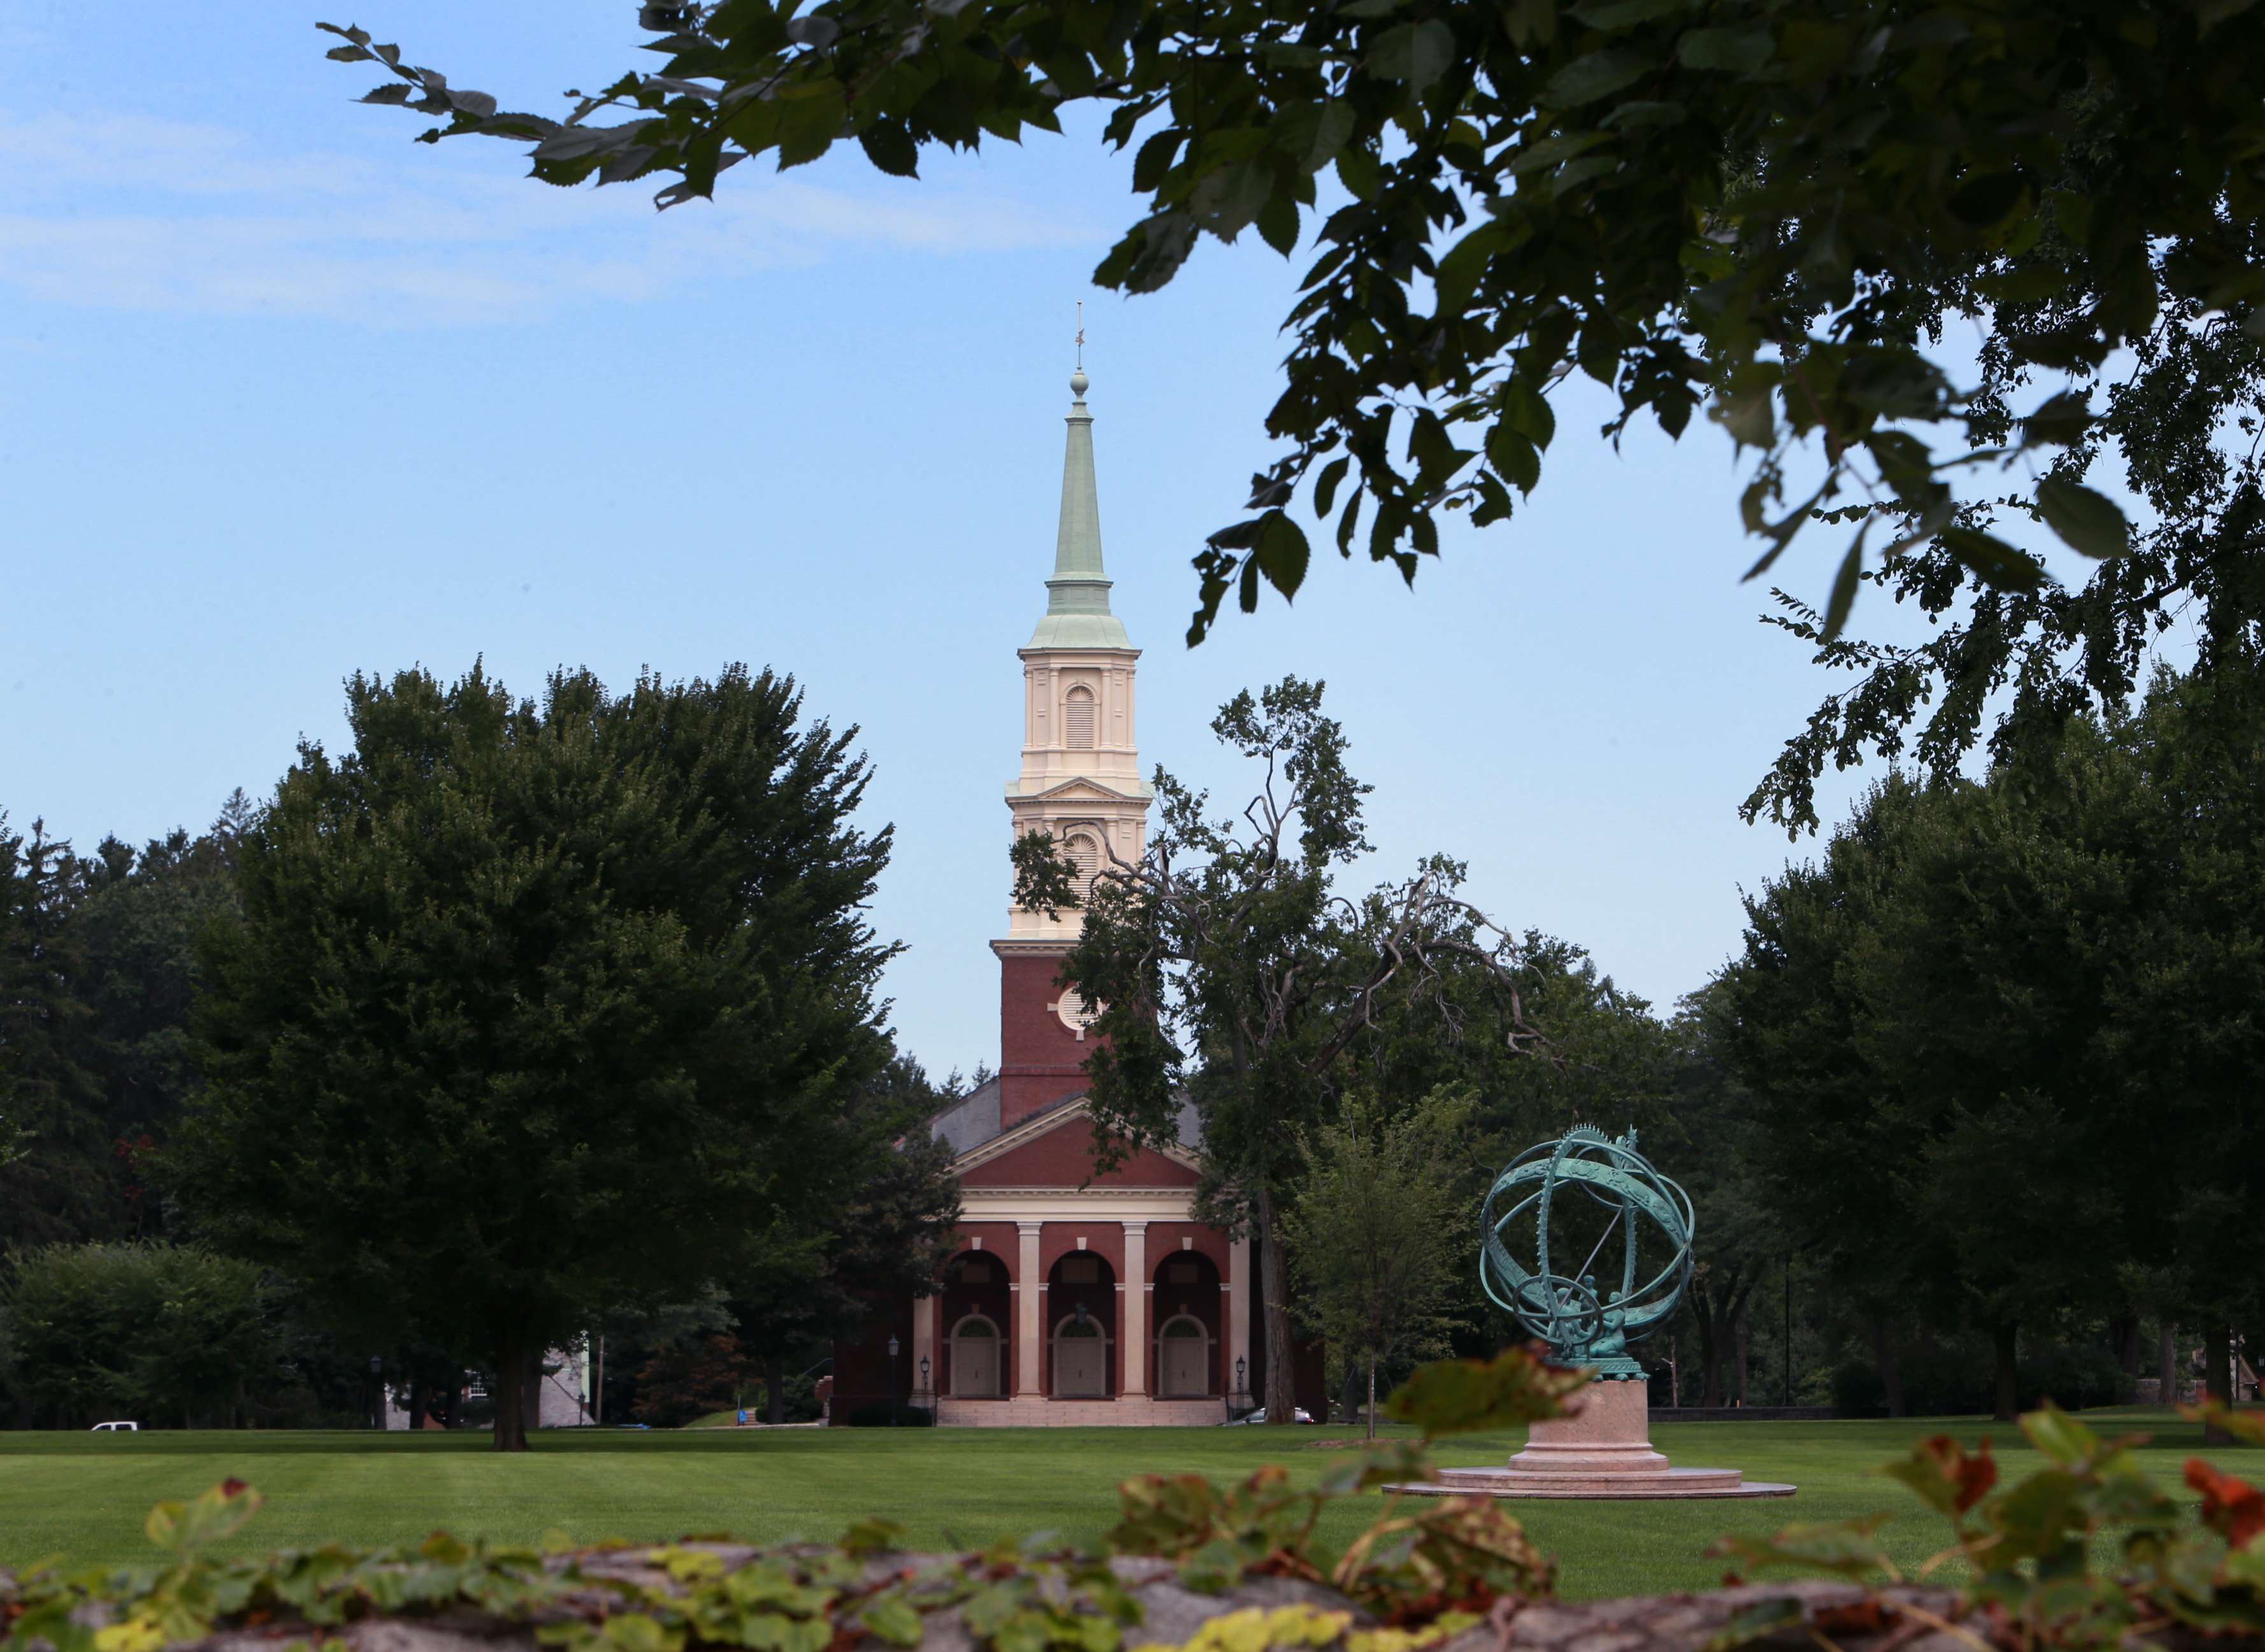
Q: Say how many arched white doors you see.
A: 3